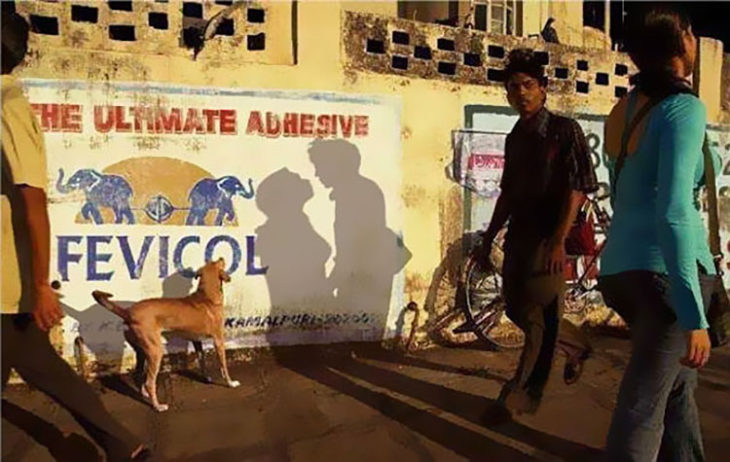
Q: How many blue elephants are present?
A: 2